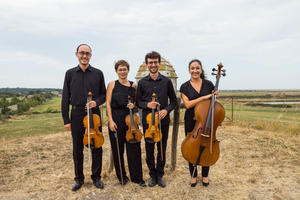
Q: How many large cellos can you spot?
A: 1